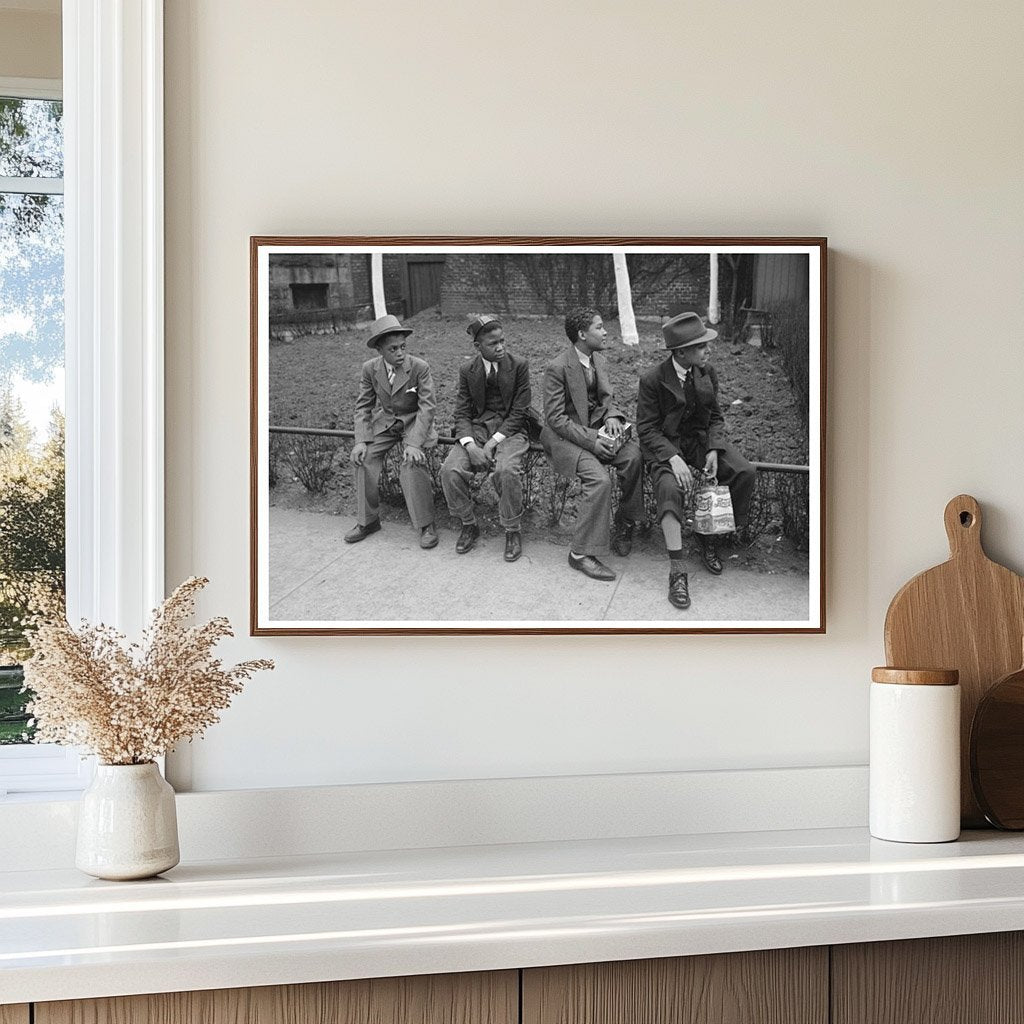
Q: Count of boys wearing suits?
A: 4